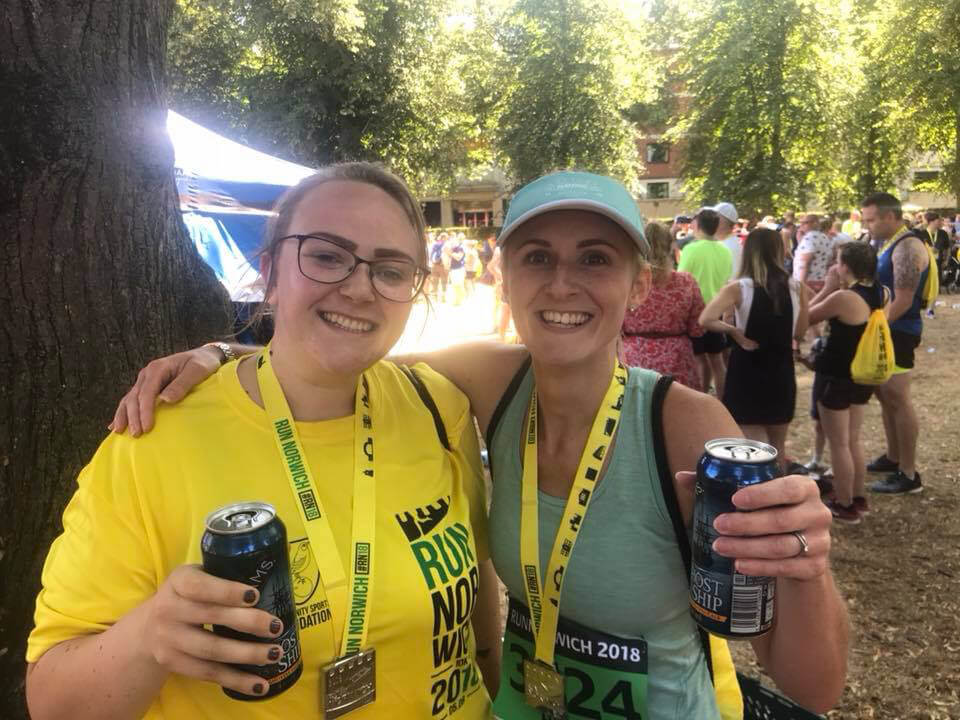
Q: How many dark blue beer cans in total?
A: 2